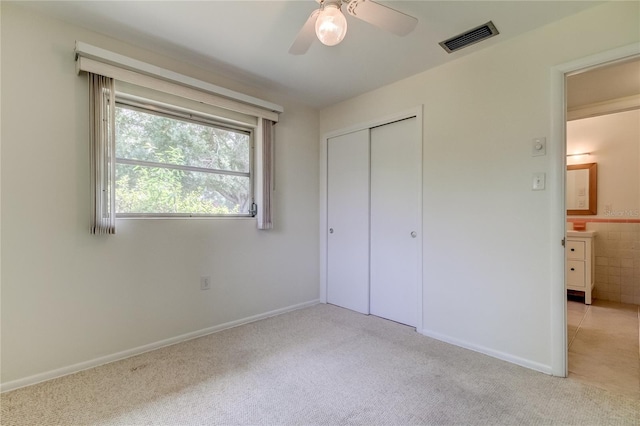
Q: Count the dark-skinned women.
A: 0